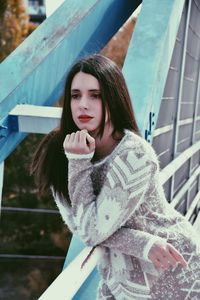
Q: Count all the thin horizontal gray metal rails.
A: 2